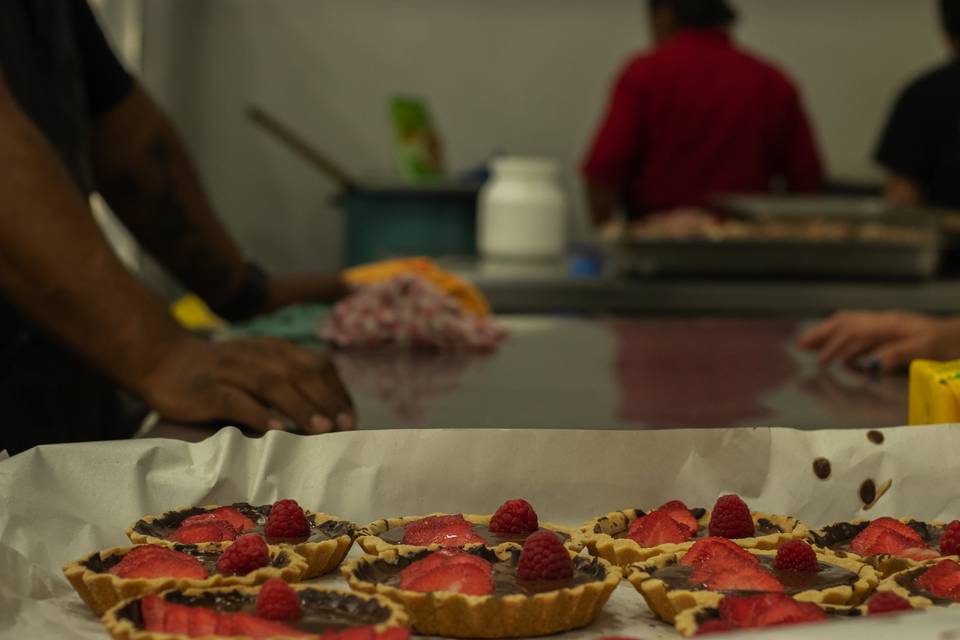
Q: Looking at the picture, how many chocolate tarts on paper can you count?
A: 10